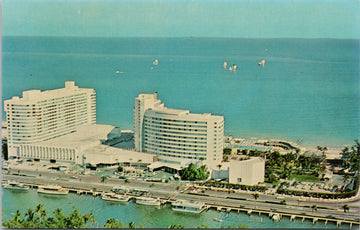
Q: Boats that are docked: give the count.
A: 5